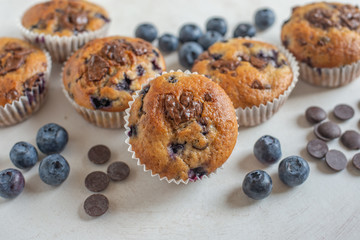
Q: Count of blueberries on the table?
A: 15